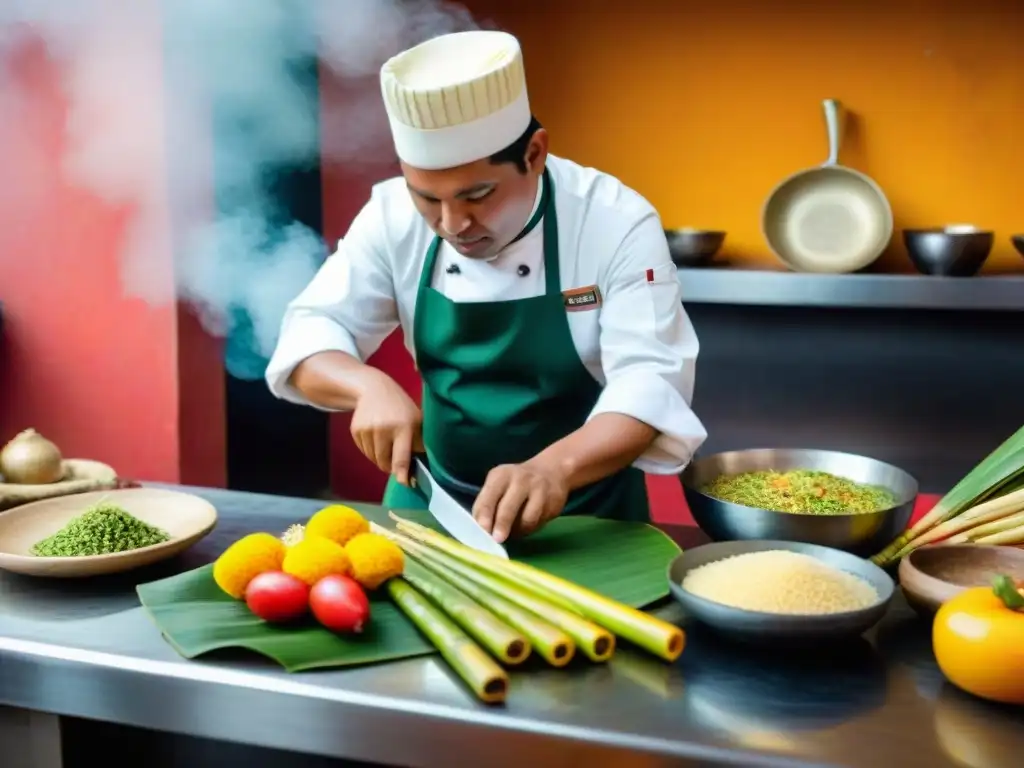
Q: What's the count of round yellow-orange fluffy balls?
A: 4